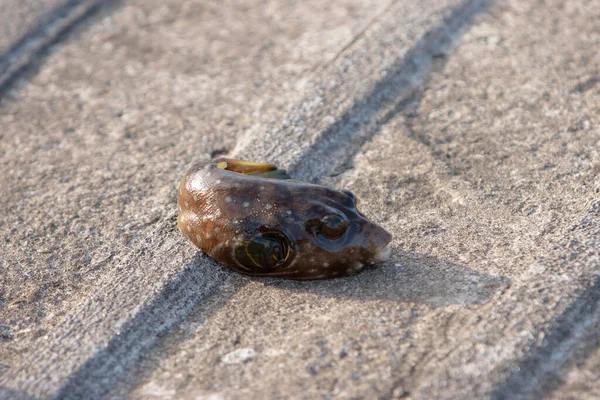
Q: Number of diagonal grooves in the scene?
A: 3